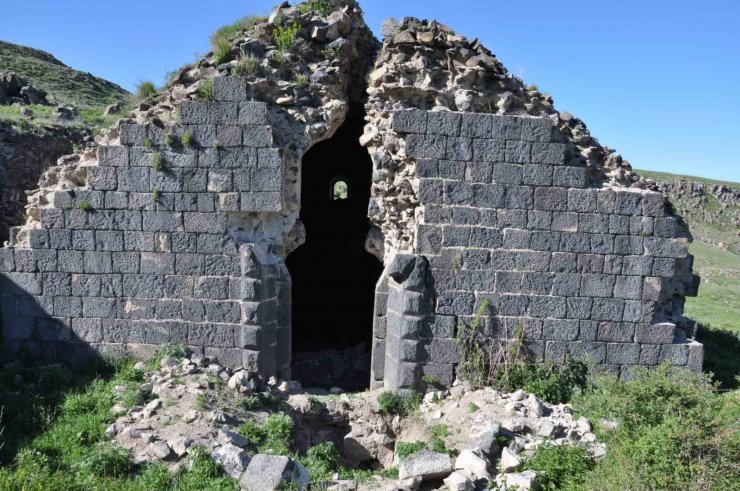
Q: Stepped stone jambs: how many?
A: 2